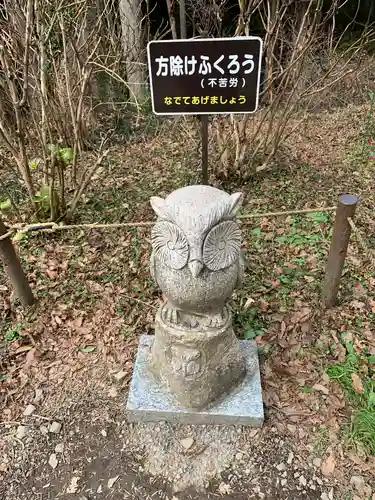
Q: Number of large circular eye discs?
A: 2